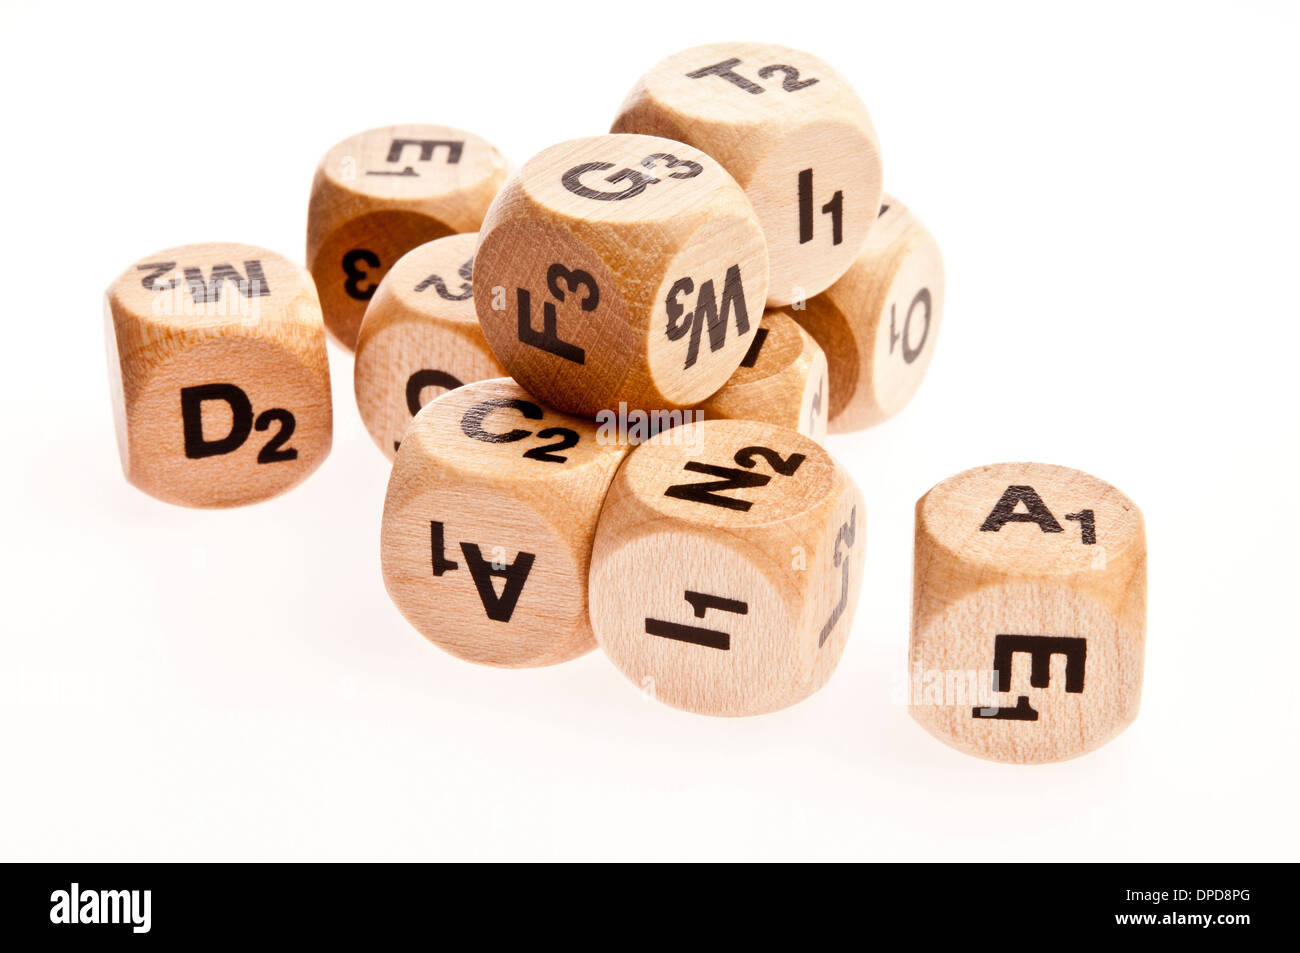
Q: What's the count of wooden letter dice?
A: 10